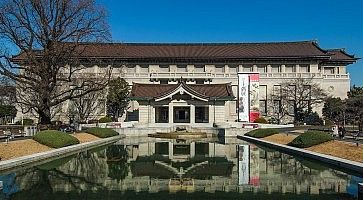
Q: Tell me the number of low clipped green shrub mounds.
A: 4